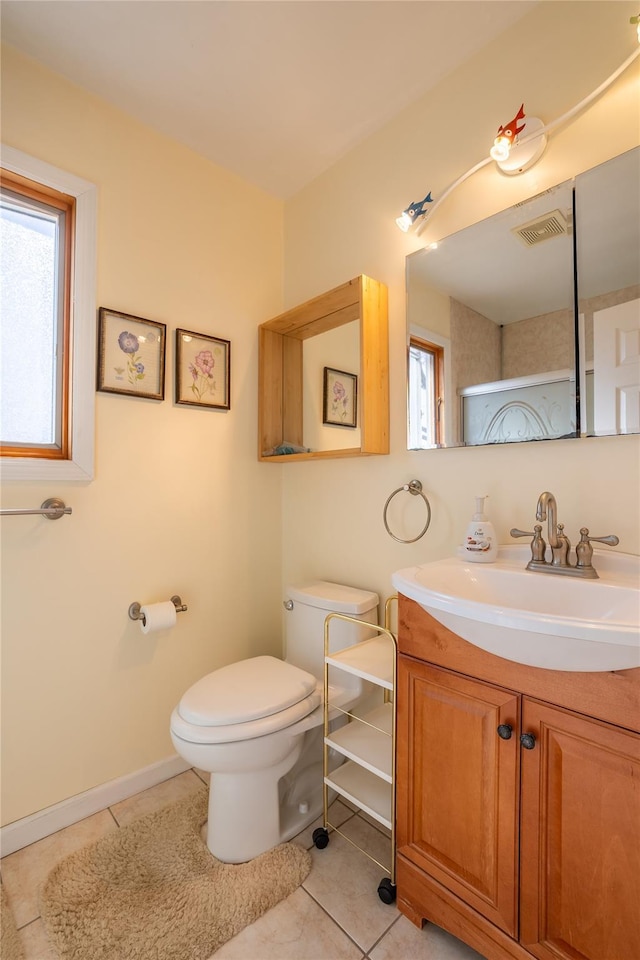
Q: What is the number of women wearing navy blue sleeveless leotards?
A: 0